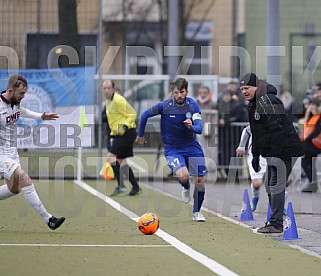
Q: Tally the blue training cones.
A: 3